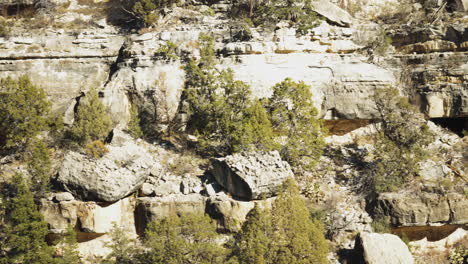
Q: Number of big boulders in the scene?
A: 3